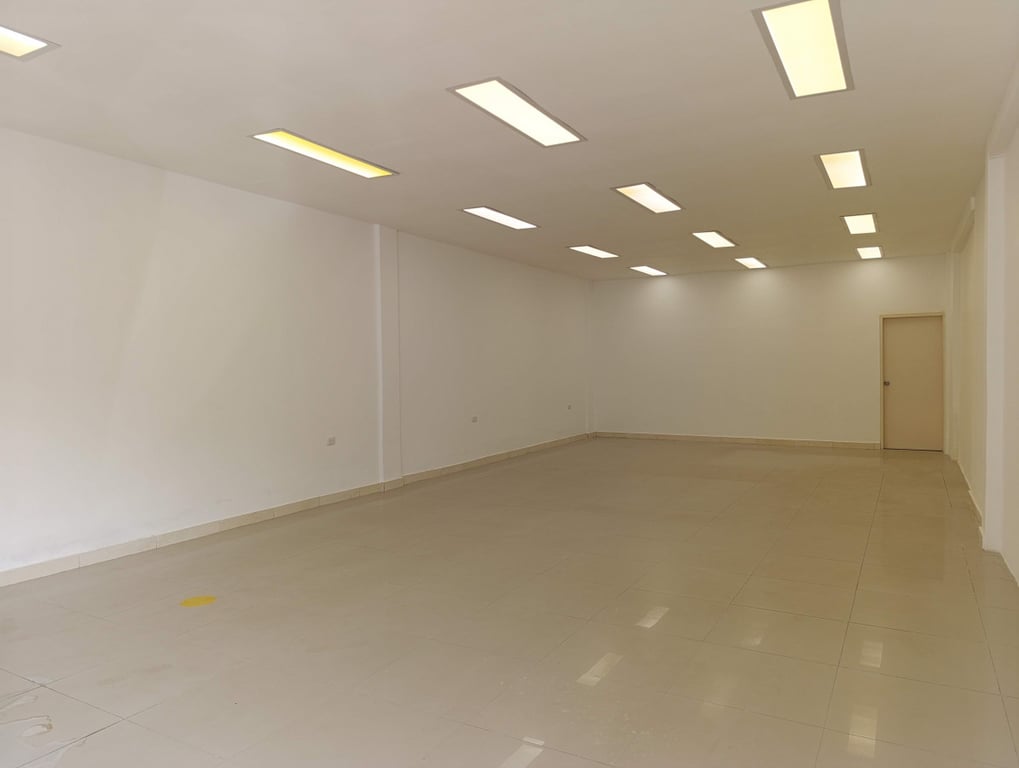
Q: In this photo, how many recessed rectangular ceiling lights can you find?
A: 13